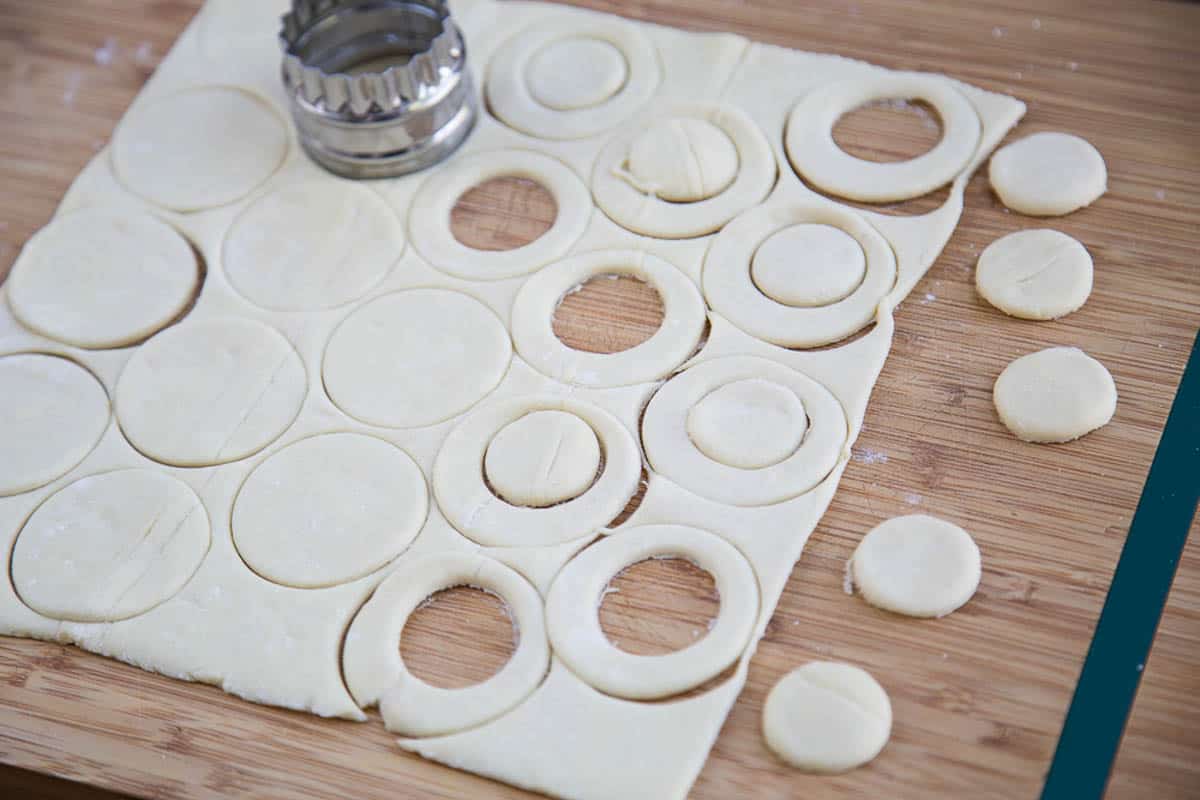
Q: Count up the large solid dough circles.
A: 8